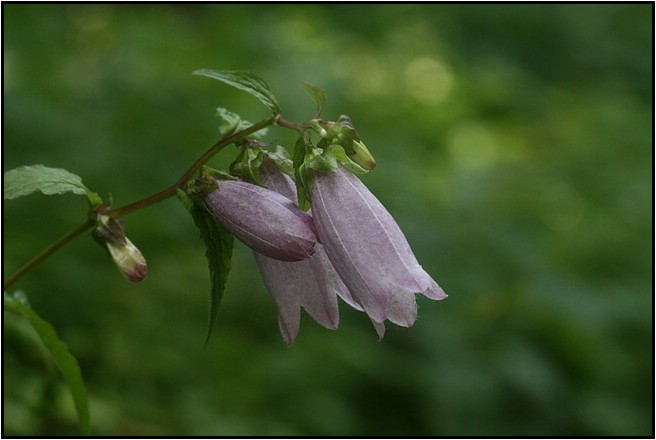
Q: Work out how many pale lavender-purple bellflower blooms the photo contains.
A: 3